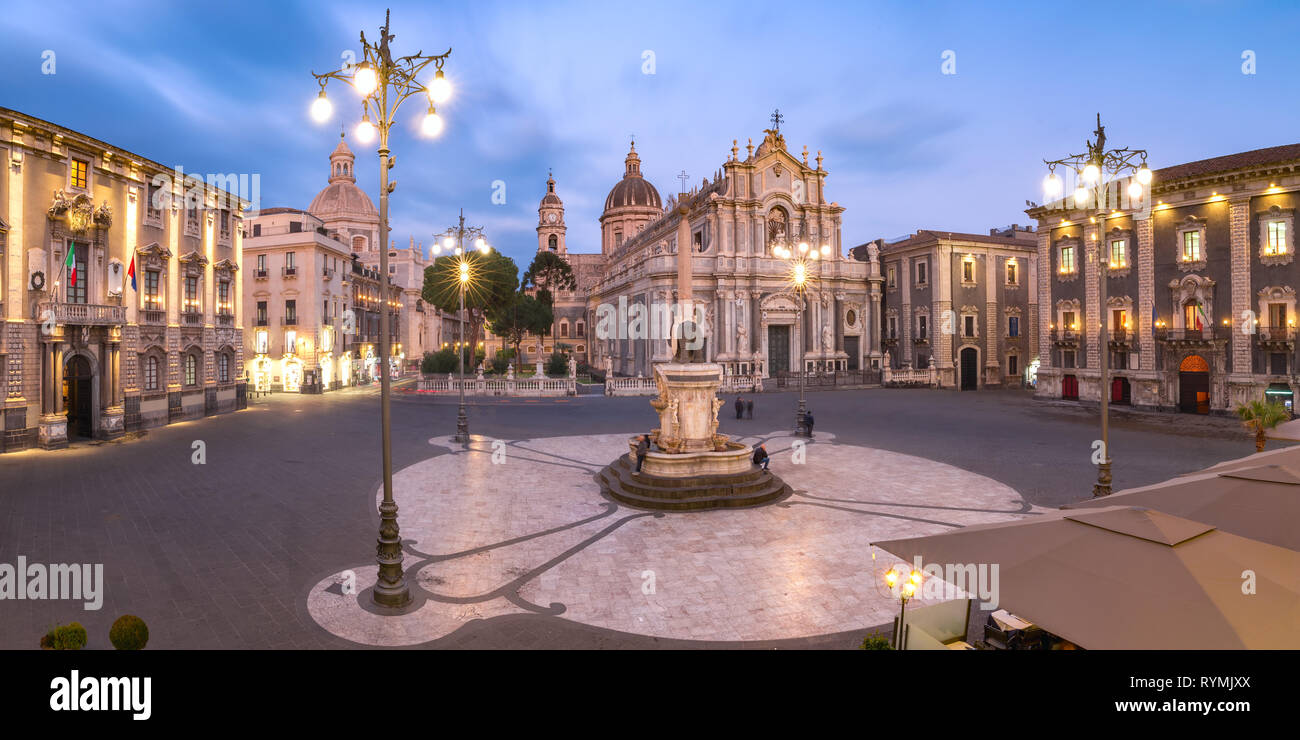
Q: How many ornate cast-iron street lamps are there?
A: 4